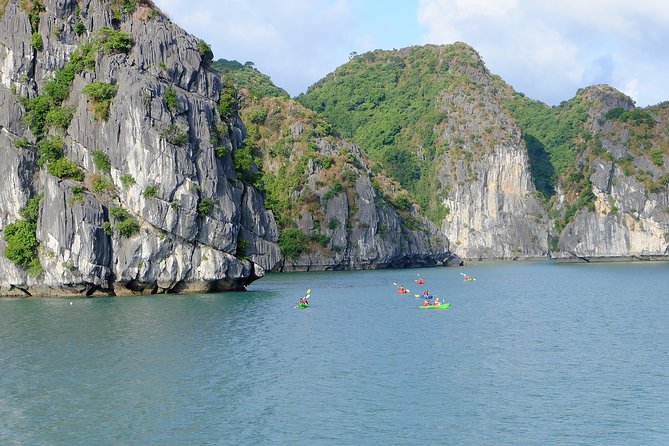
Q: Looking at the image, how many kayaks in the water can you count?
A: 6